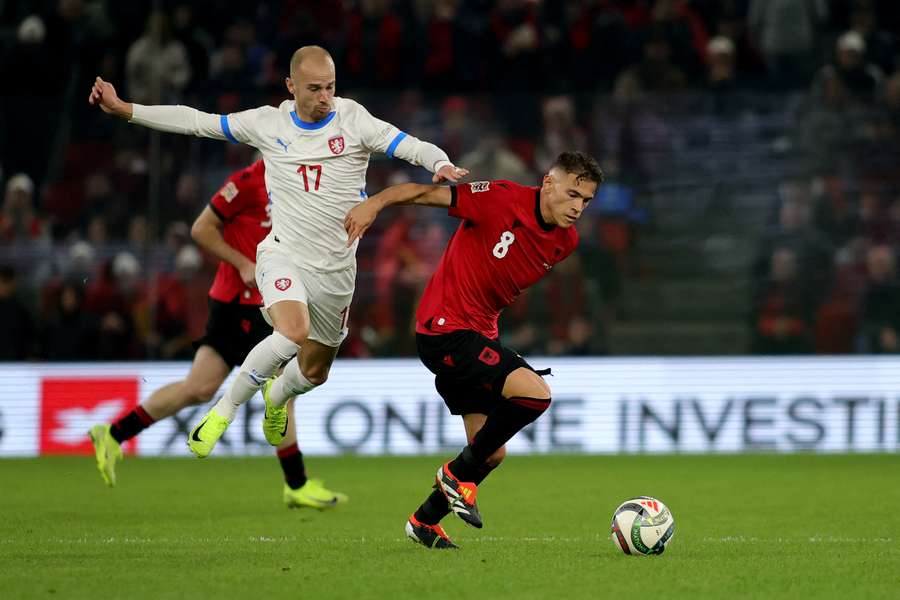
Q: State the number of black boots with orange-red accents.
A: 2